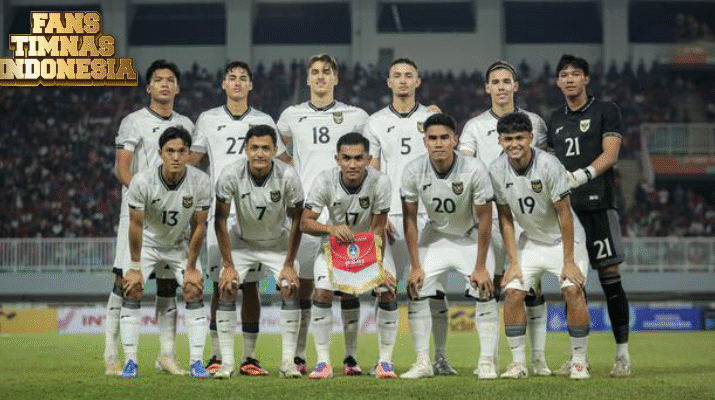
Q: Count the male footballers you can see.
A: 11